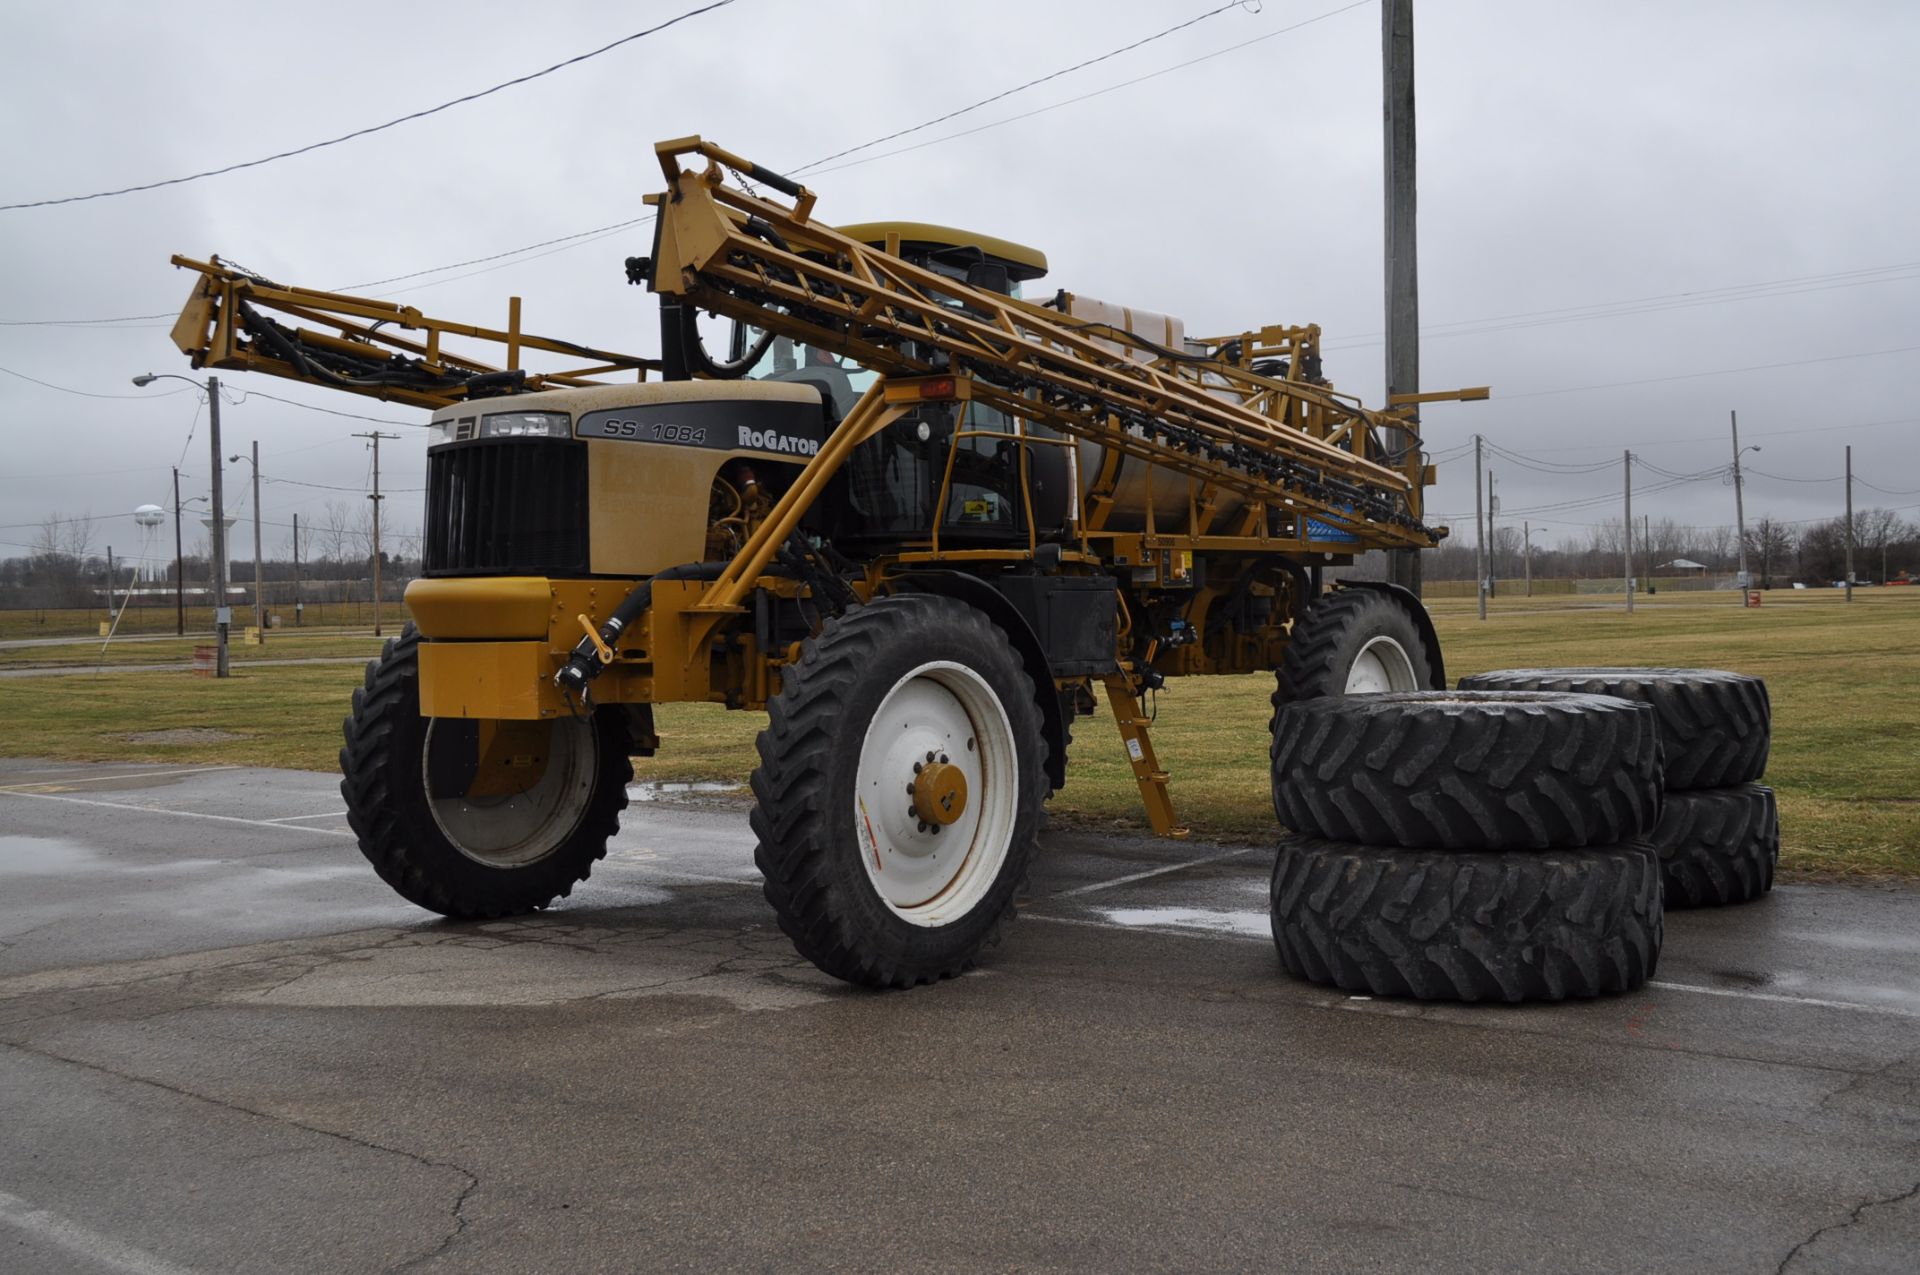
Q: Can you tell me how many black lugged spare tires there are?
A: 4